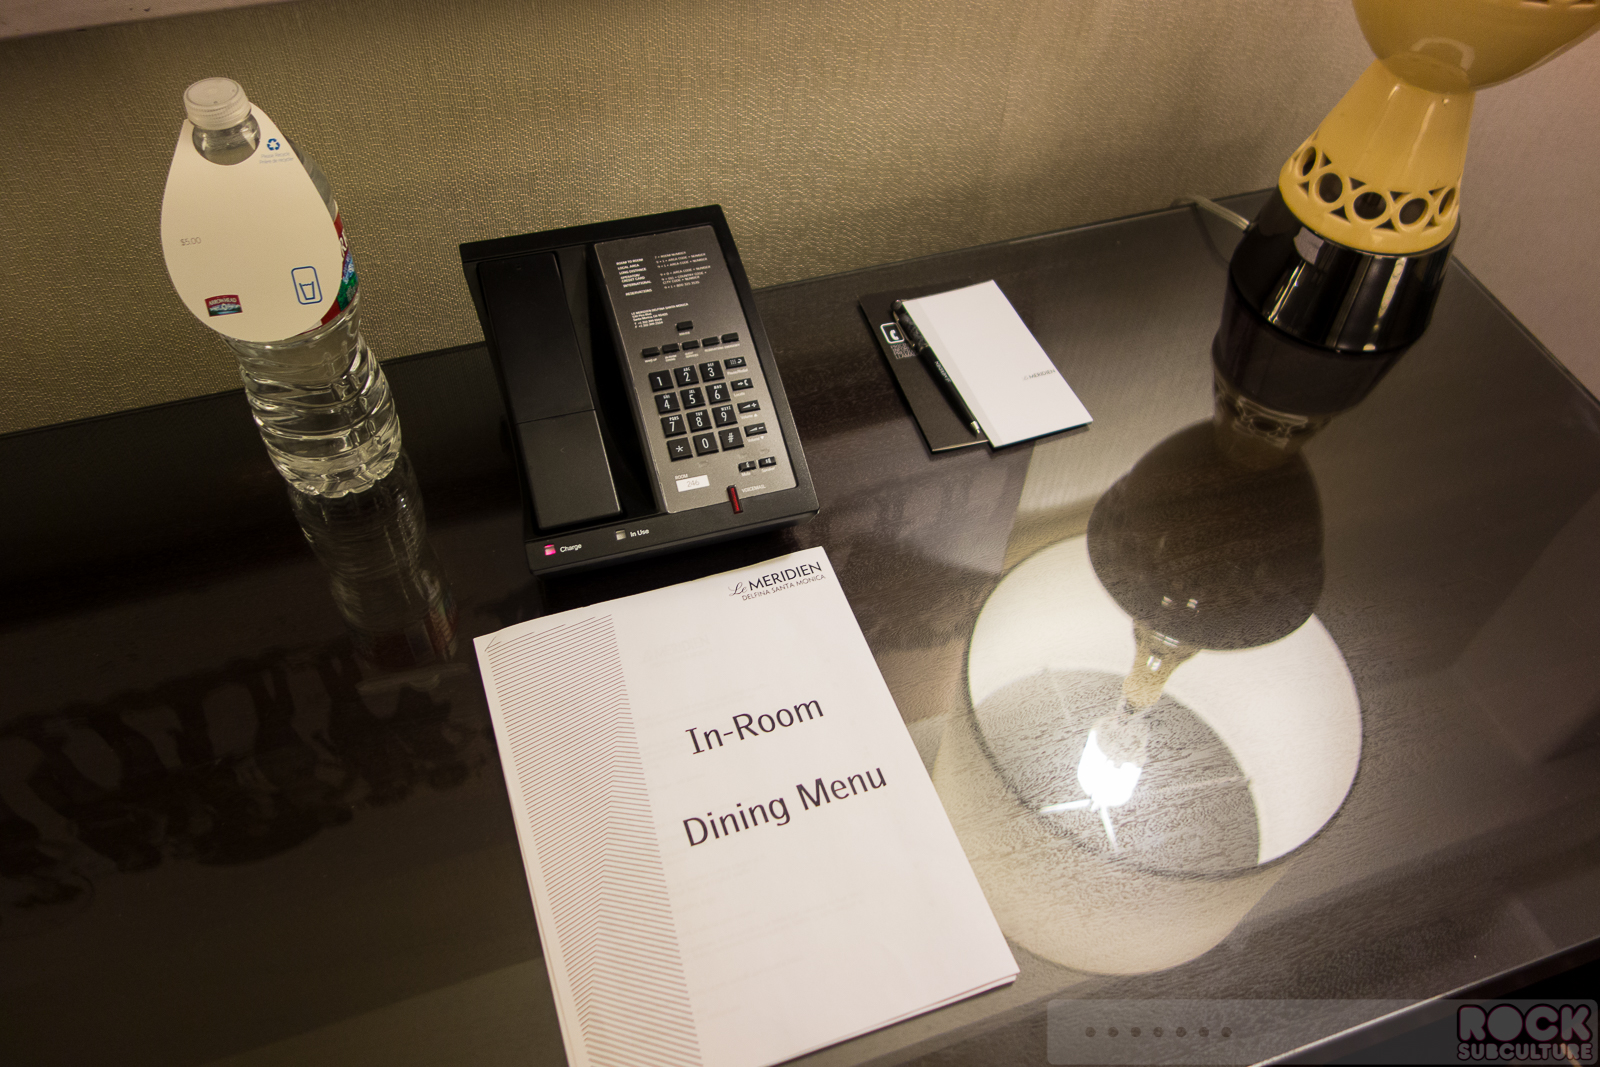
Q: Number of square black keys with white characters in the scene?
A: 12